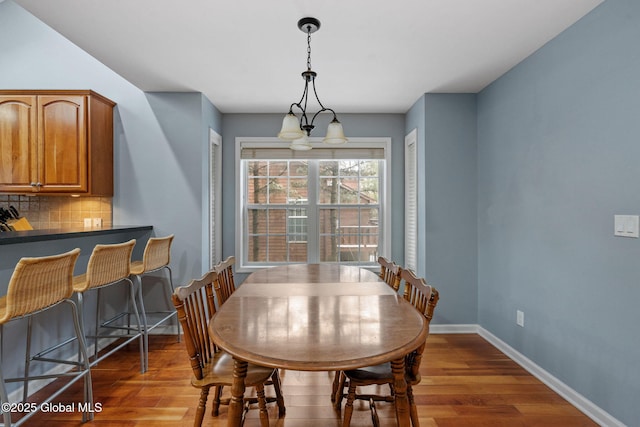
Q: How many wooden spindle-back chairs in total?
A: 4